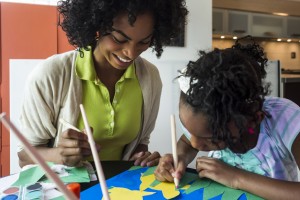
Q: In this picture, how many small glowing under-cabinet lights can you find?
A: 4